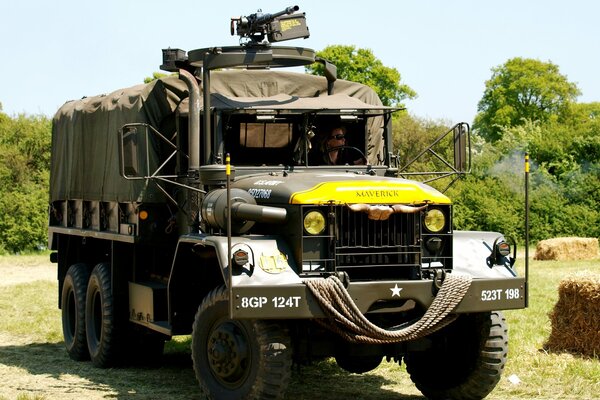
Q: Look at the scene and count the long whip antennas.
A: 2